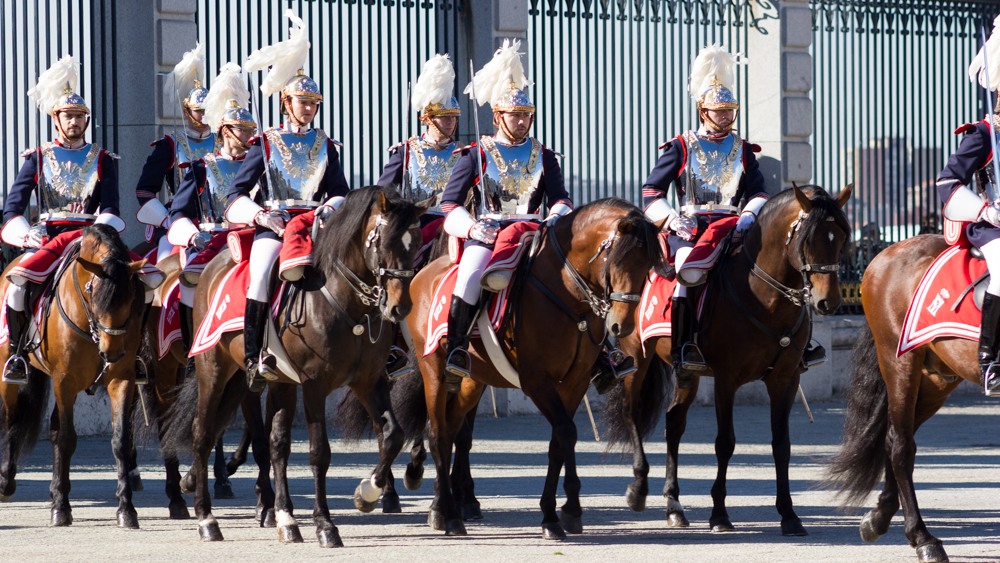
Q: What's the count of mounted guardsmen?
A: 8